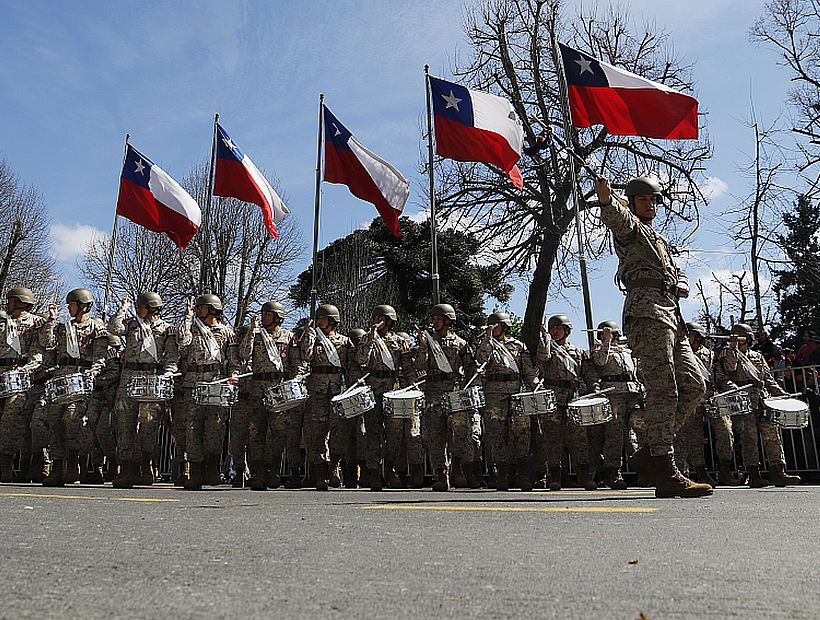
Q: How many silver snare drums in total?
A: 12